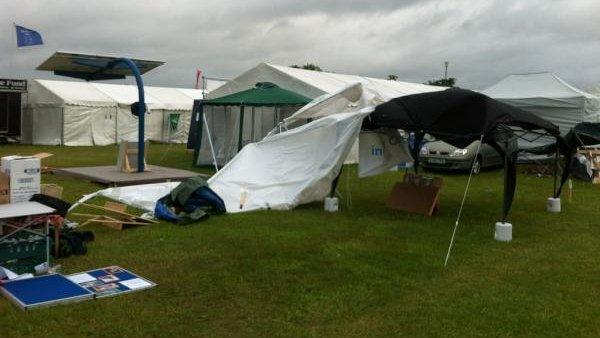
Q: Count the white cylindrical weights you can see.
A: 3